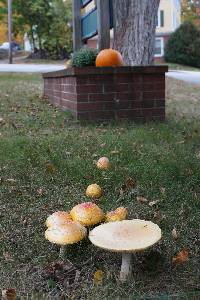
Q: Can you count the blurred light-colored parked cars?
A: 1